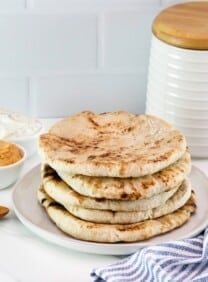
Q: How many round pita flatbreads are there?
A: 5